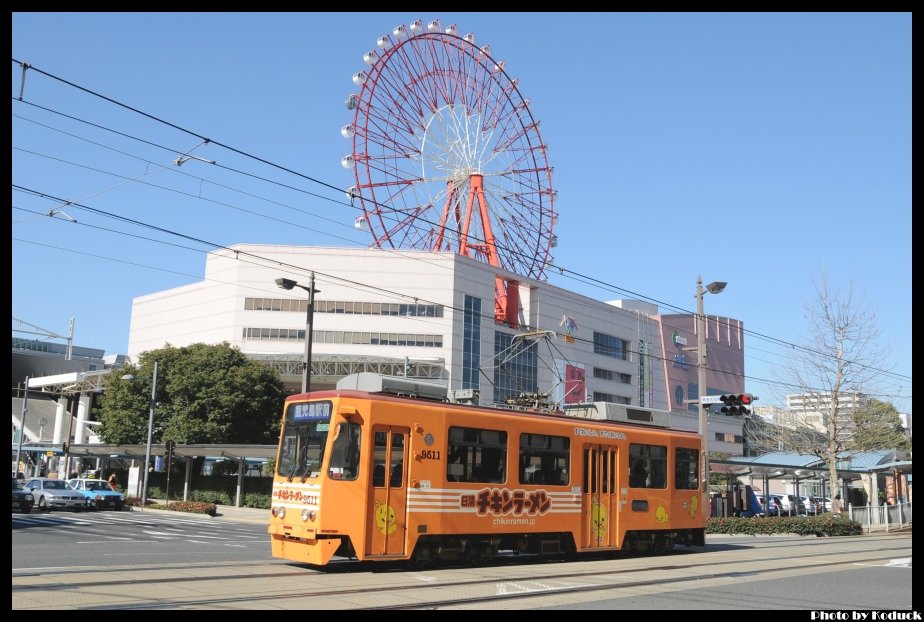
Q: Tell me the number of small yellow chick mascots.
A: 4